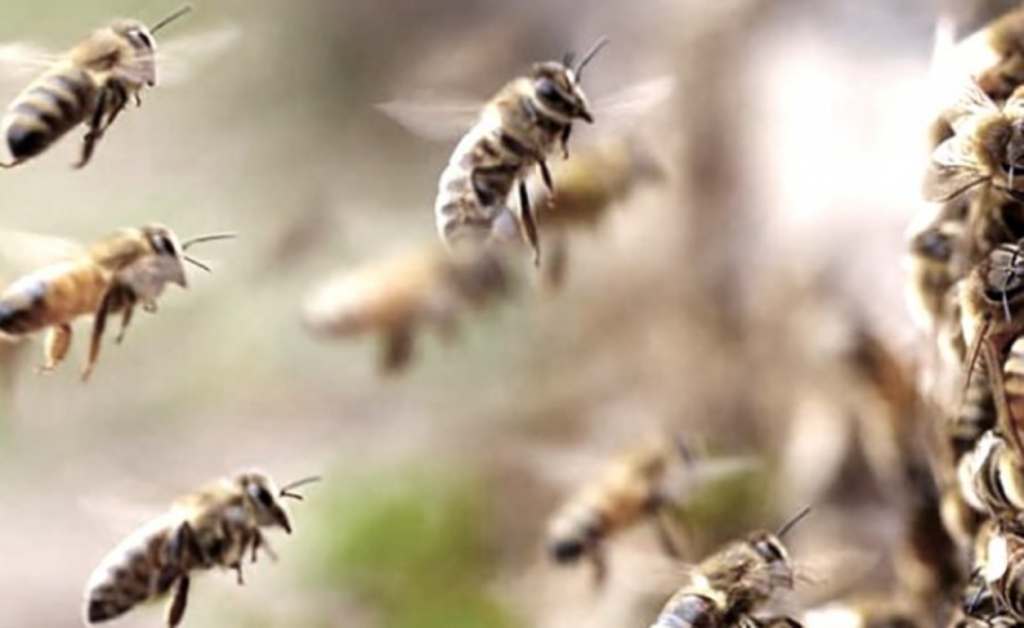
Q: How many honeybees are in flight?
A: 8